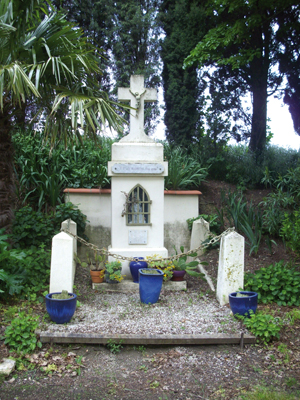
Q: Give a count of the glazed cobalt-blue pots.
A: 4